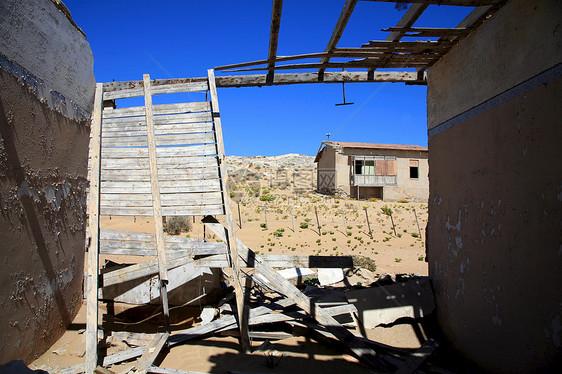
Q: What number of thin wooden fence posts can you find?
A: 8